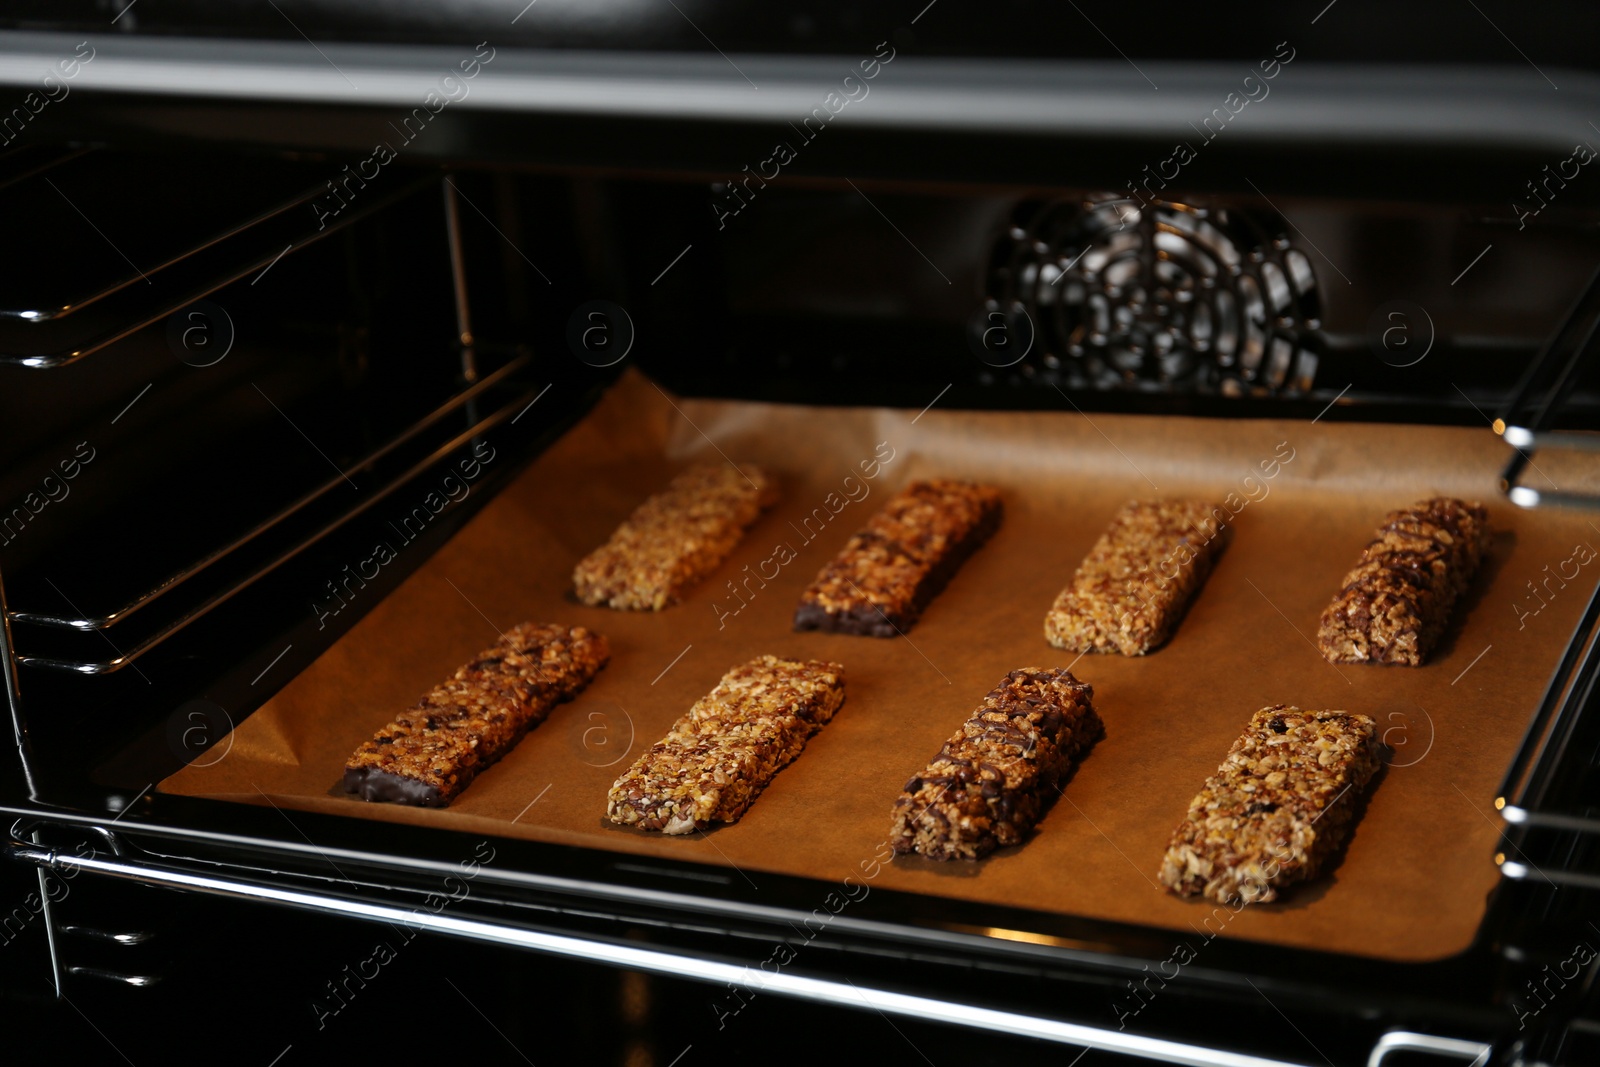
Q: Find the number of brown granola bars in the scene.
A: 8